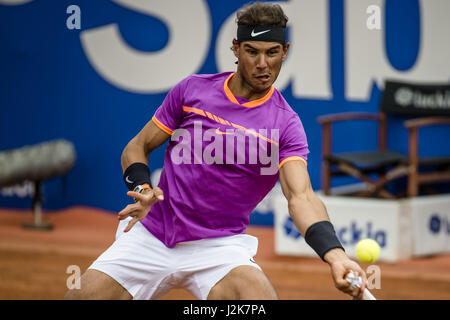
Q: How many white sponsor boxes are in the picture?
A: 2